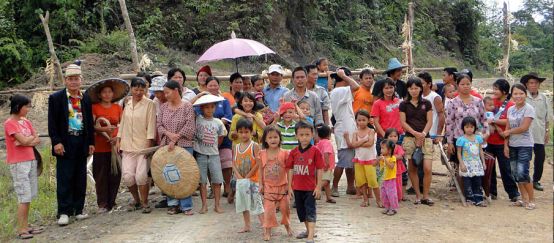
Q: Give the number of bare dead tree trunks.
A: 4